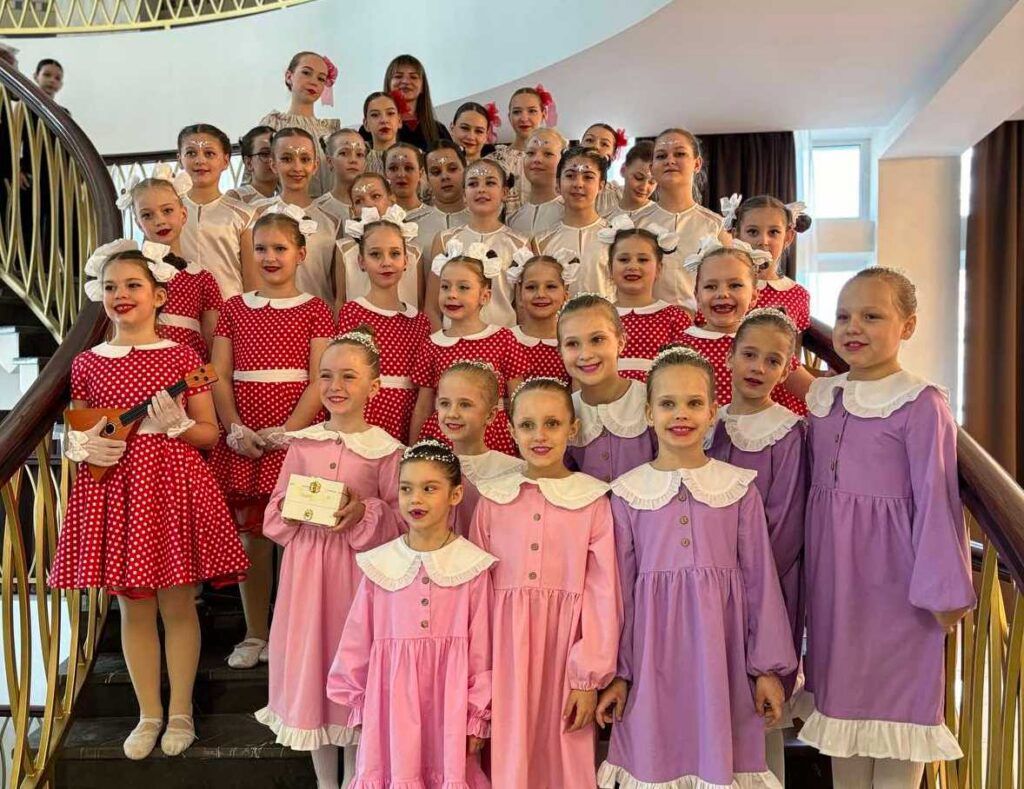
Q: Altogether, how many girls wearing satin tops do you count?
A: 12